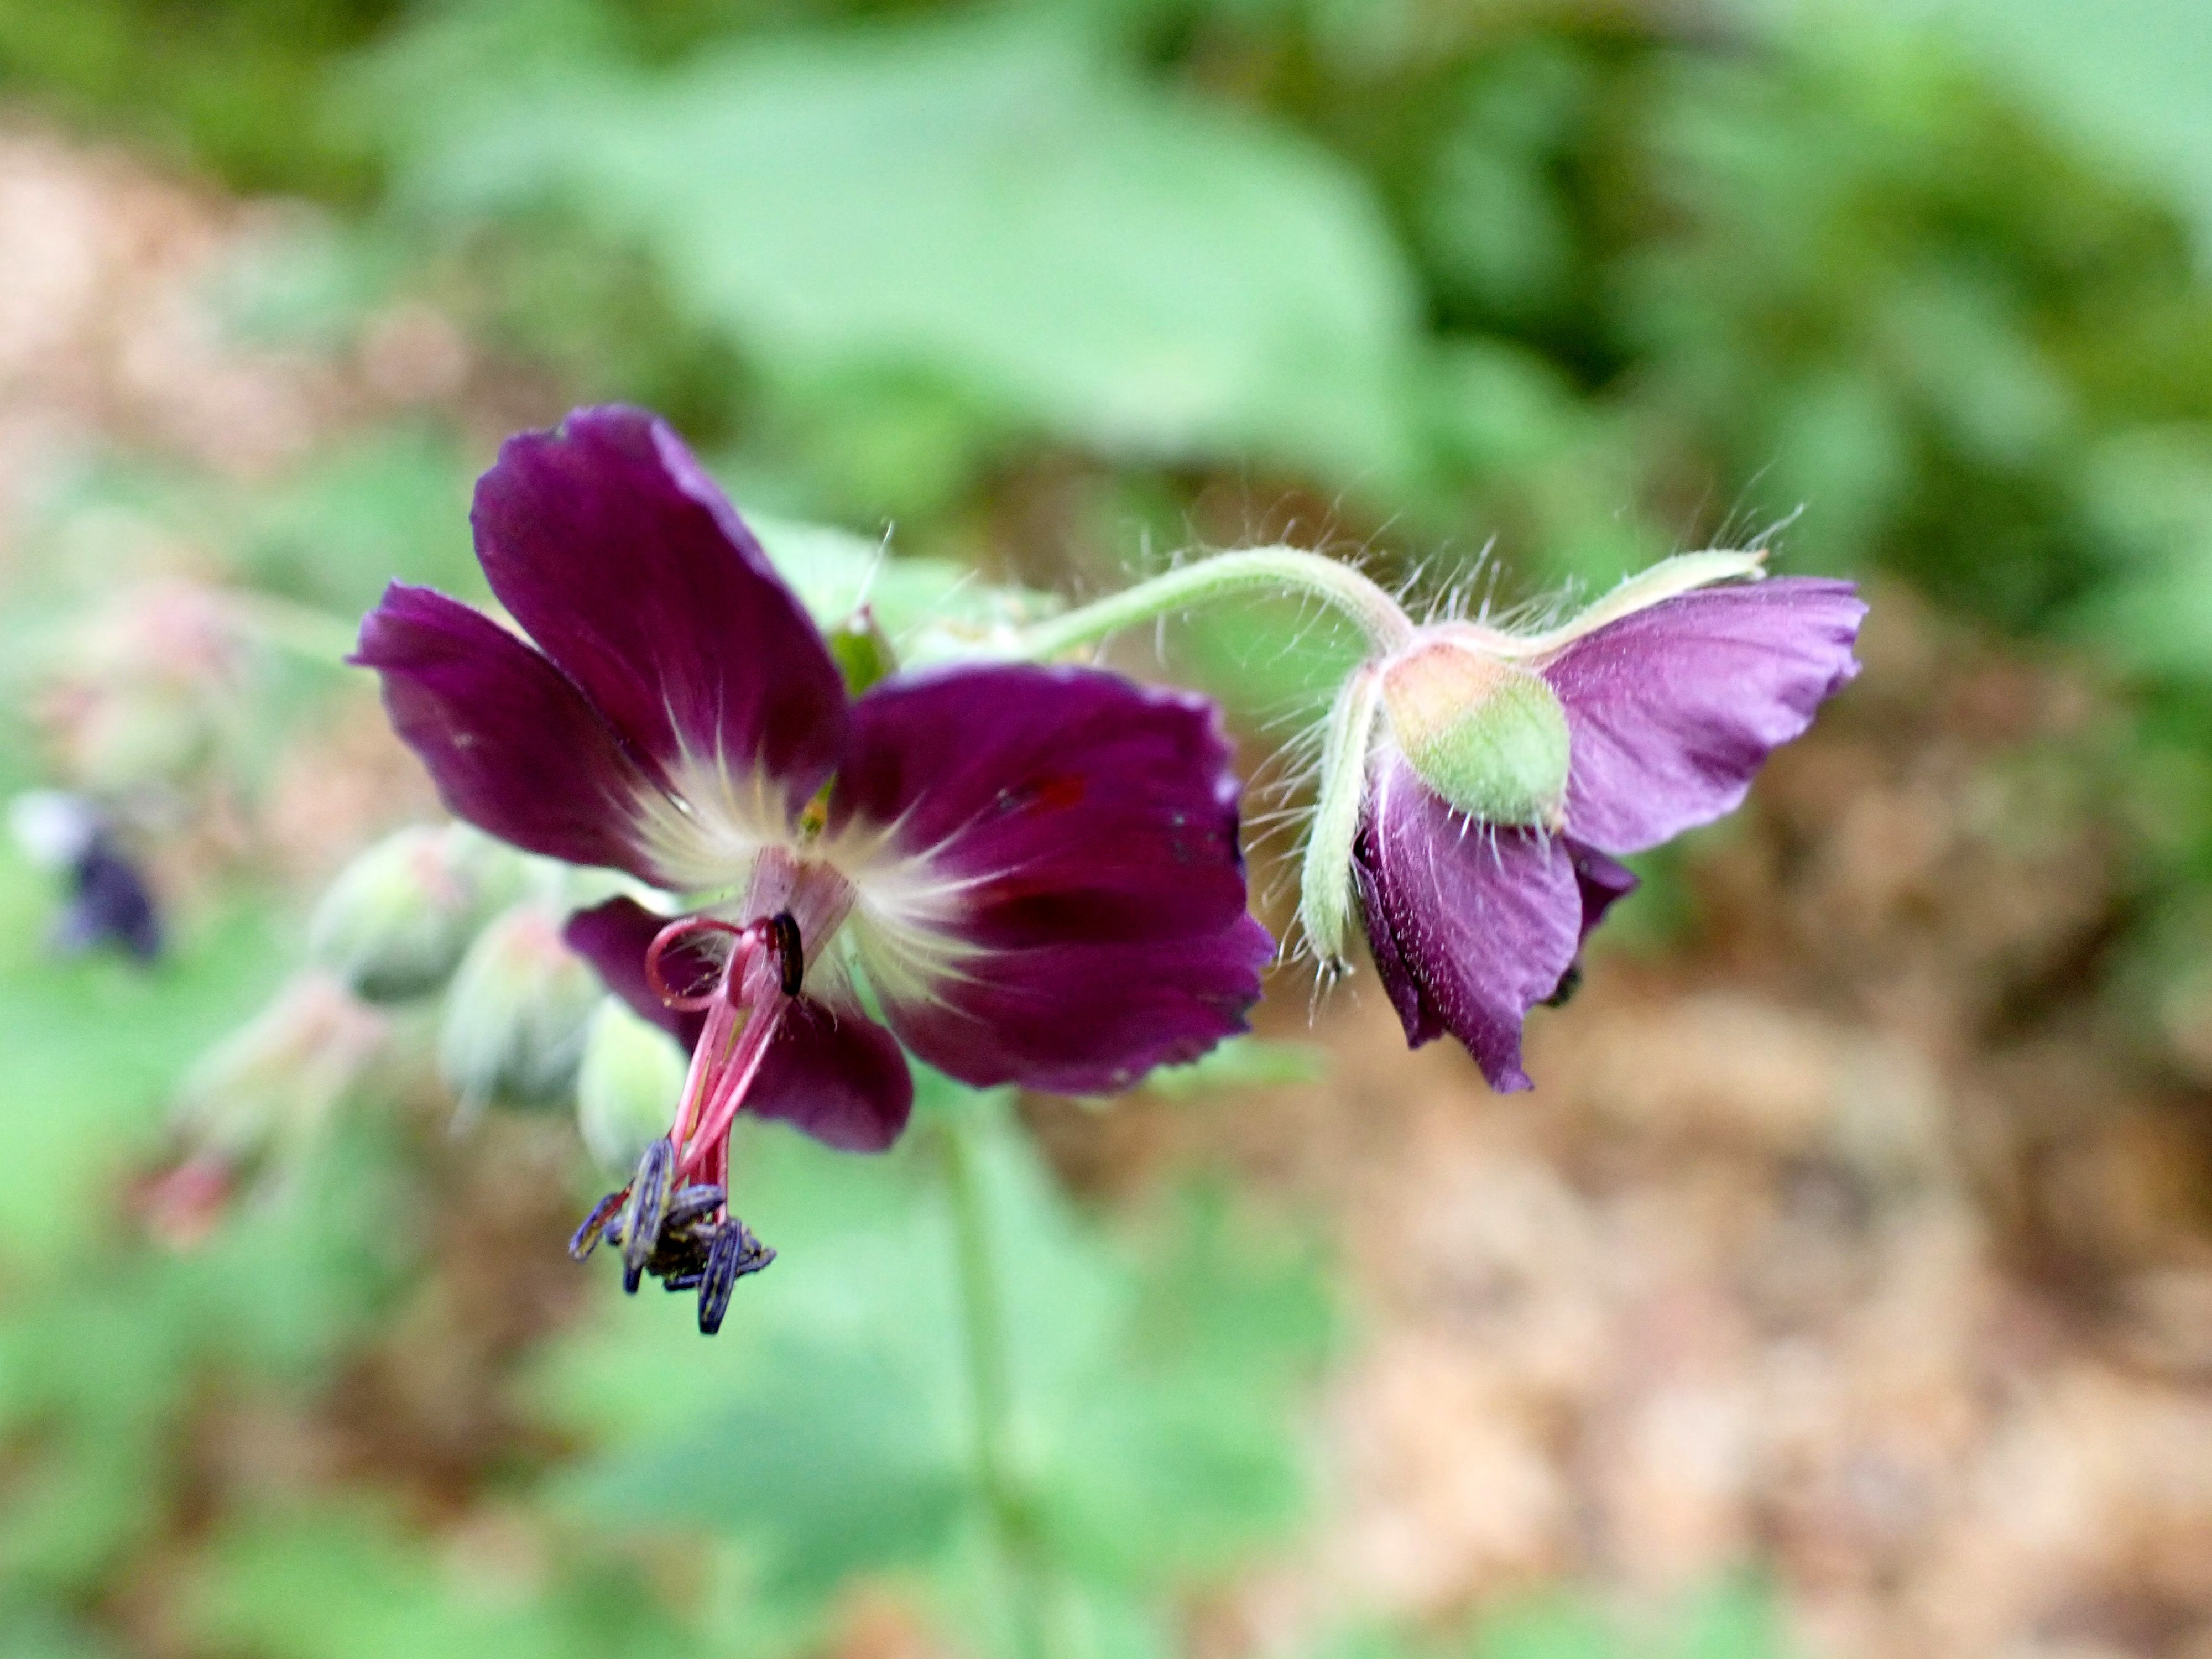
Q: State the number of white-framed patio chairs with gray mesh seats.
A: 0